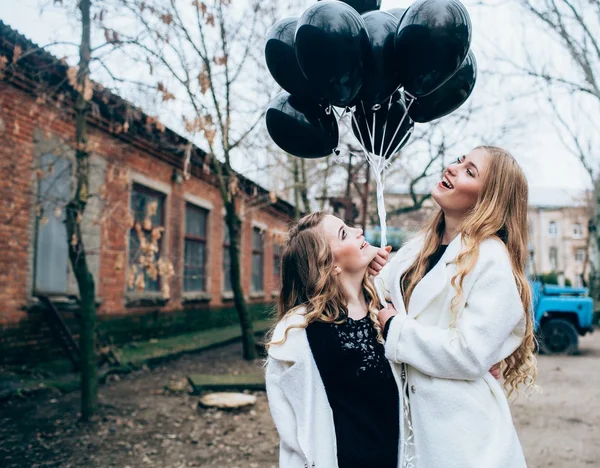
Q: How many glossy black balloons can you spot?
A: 9